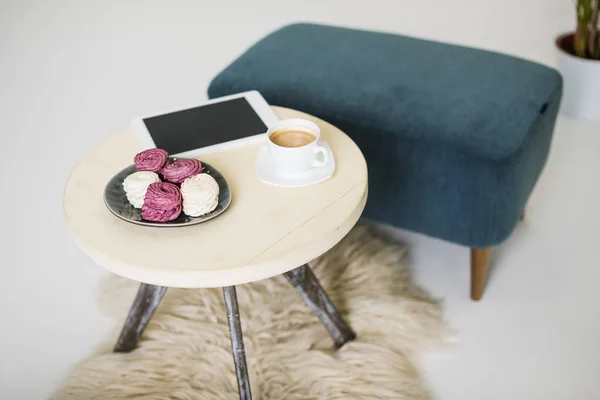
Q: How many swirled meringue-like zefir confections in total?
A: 5